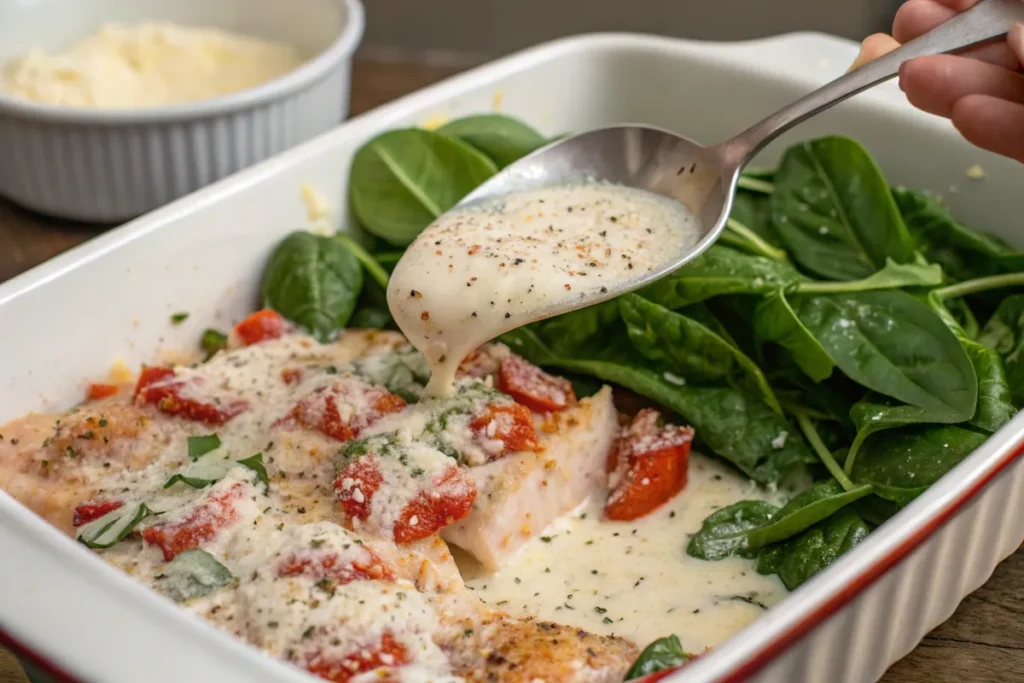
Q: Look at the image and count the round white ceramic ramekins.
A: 1